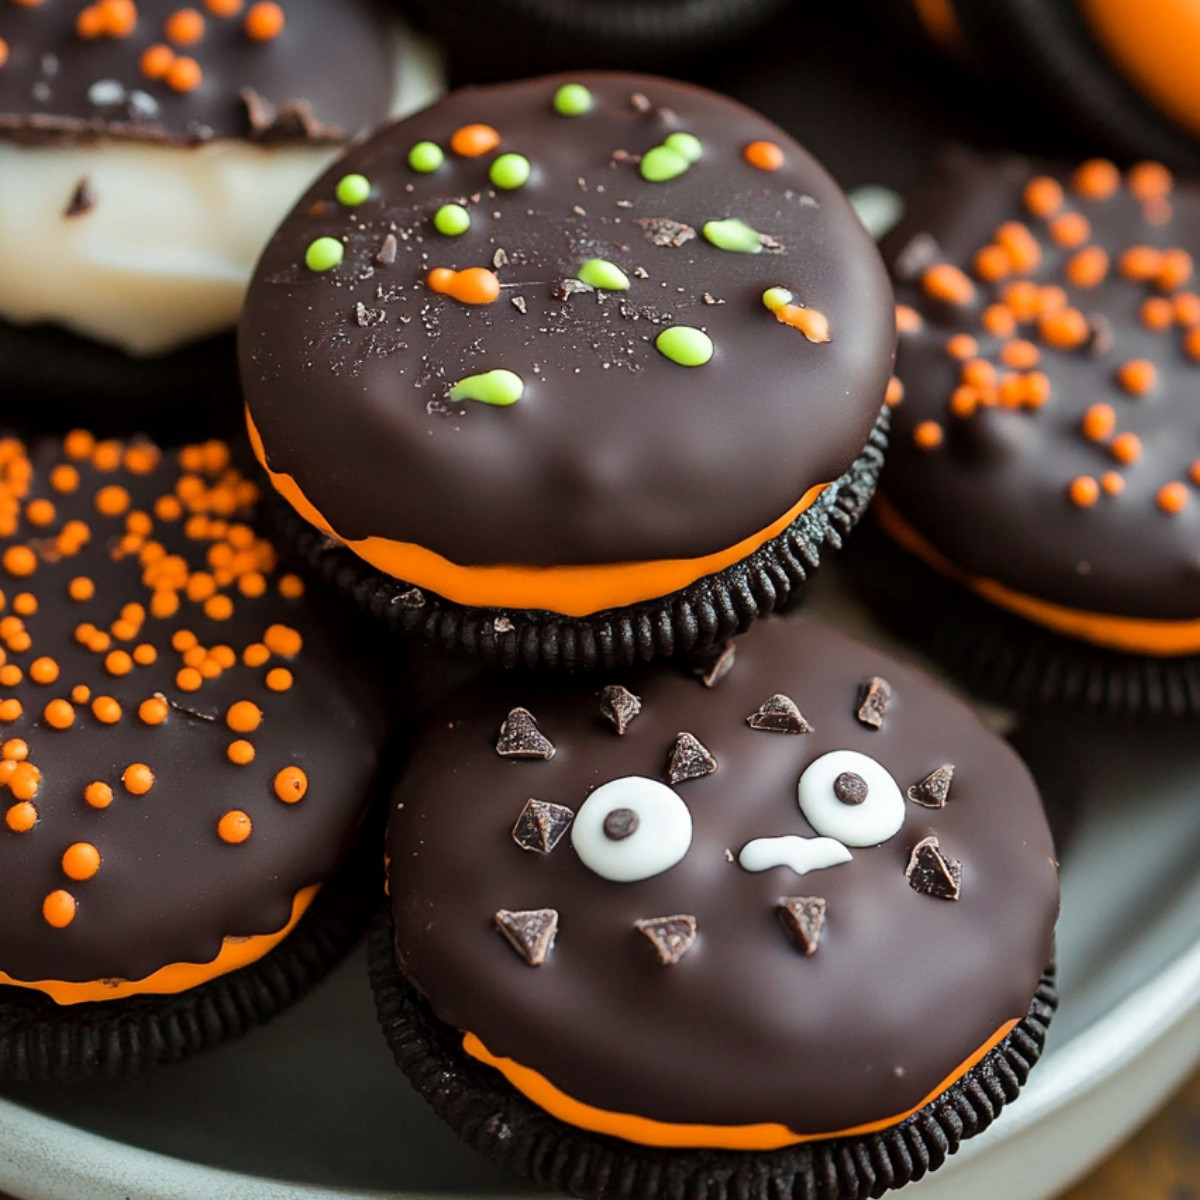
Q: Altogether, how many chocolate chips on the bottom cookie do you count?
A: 12